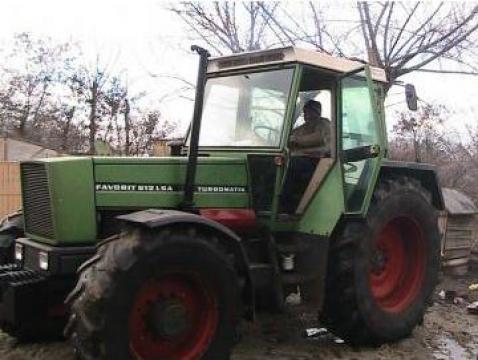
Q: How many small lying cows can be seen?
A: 0